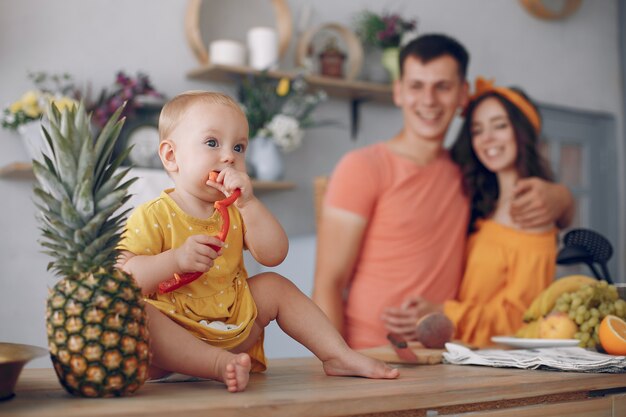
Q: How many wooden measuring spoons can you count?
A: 0